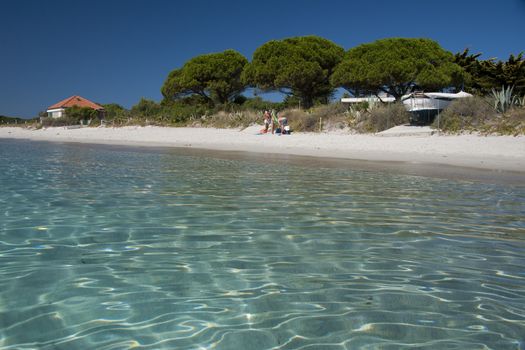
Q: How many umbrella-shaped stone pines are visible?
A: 3